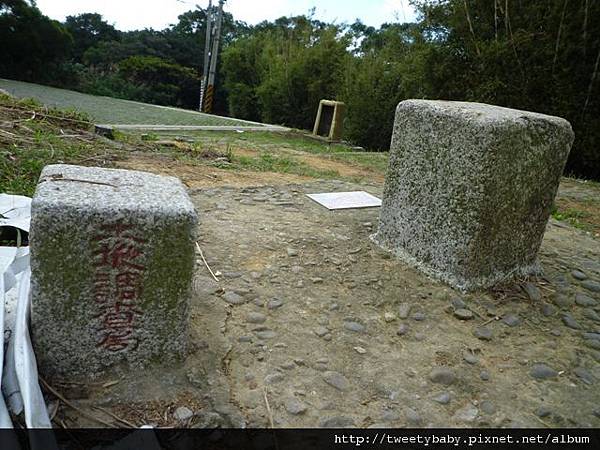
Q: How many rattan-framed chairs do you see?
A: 0